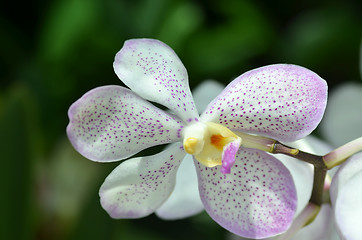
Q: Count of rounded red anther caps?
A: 0